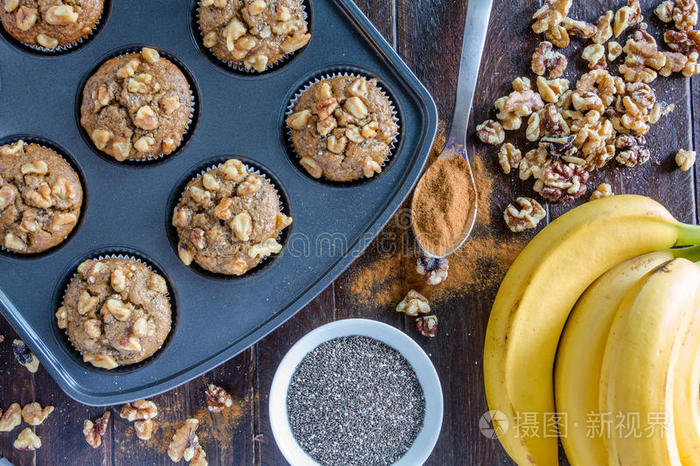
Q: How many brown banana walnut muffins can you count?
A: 7